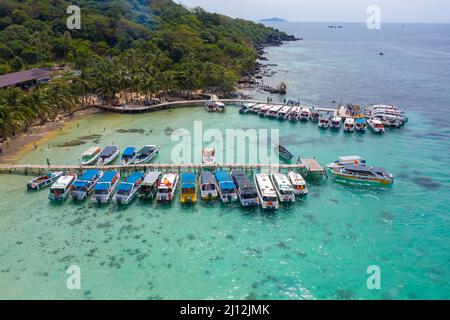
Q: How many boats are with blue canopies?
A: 7